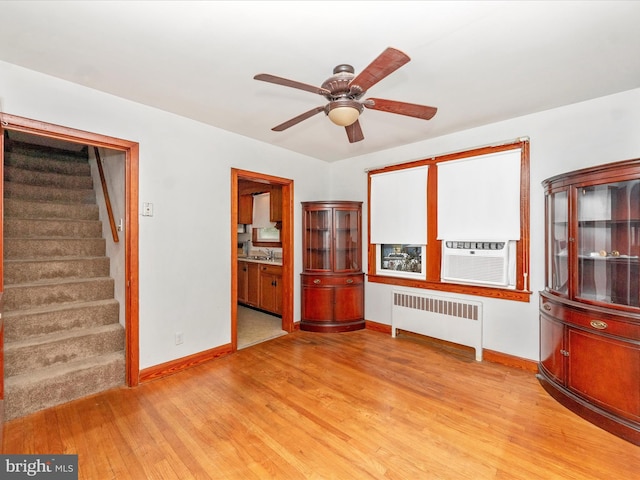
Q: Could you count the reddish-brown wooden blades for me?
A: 5